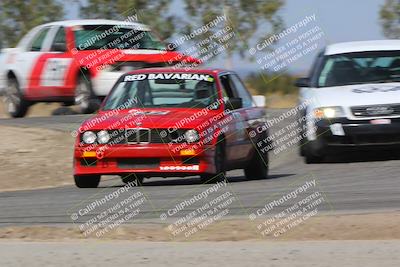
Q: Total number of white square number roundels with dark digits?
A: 1